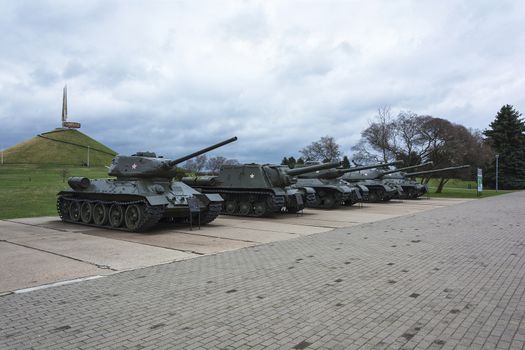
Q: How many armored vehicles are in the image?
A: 5